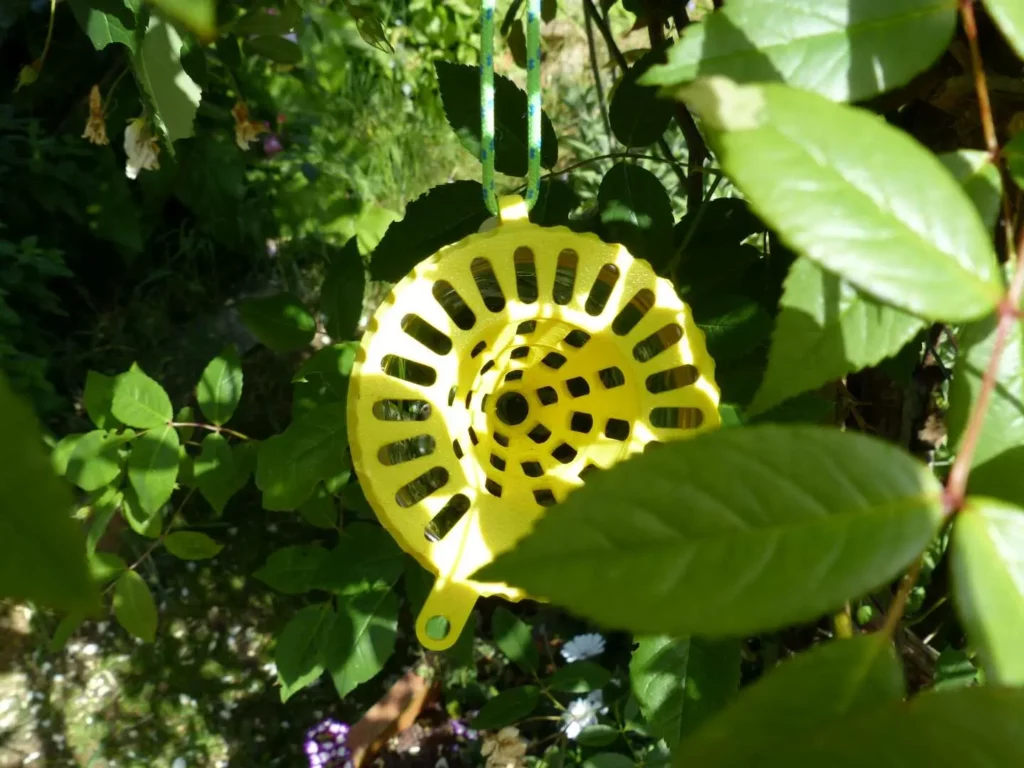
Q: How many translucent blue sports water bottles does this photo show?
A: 0